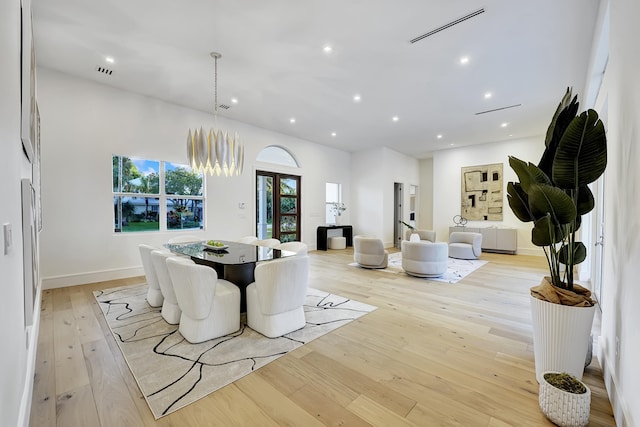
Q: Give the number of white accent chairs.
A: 4